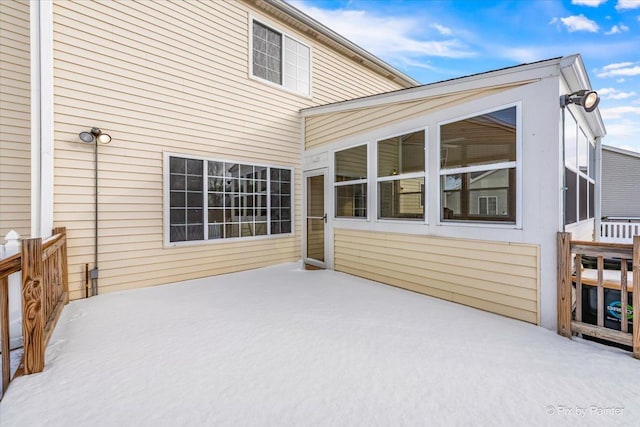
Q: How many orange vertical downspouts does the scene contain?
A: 0